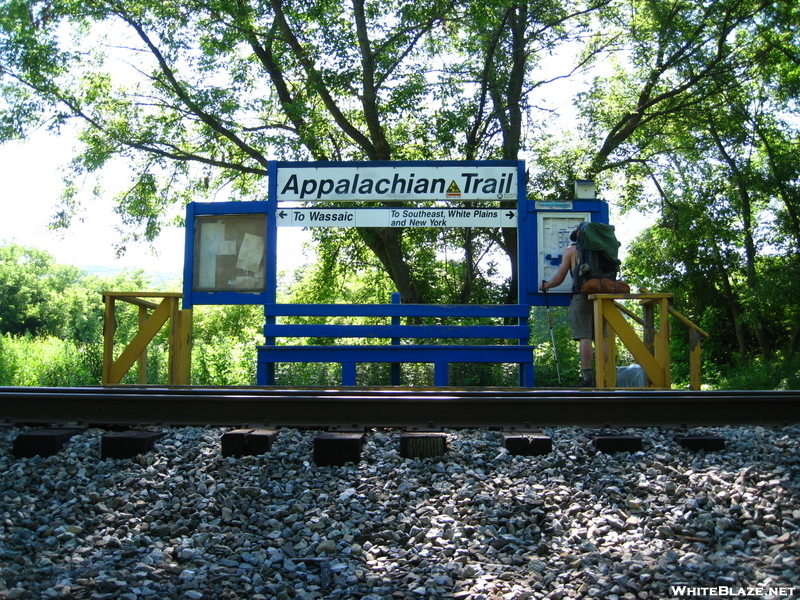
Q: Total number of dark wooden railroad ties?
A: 8